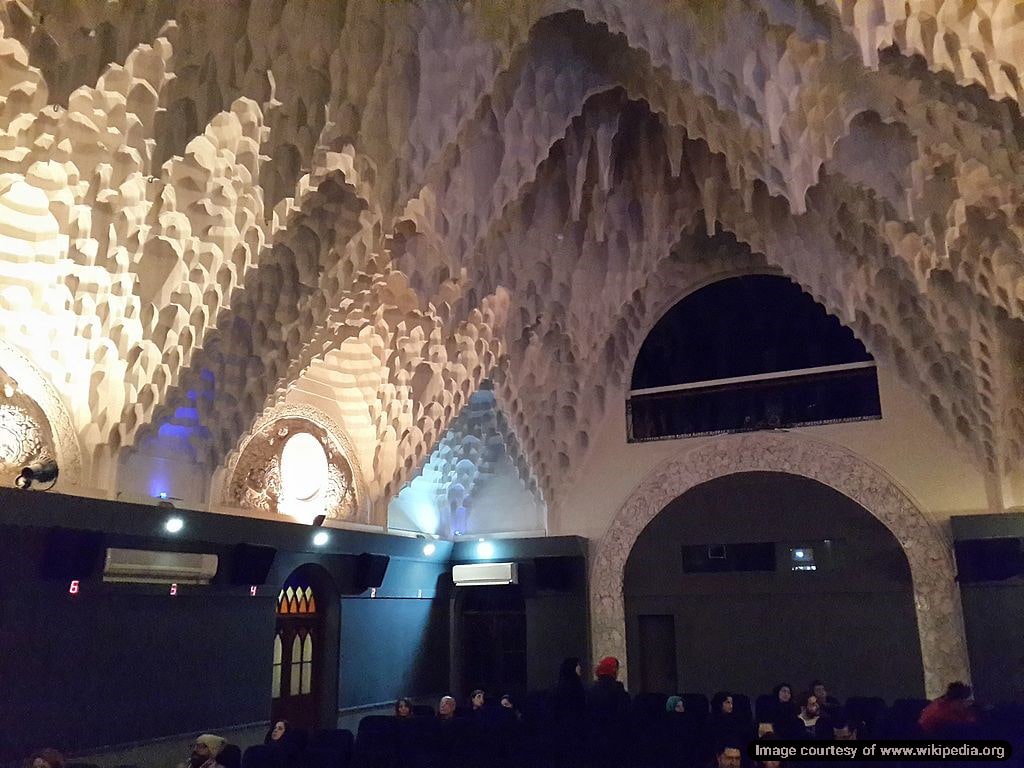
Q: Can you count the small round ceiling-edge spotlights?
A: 4